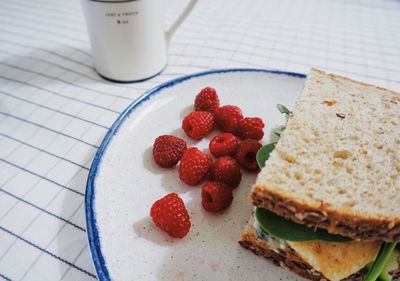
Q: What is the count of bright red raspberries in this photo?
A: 11